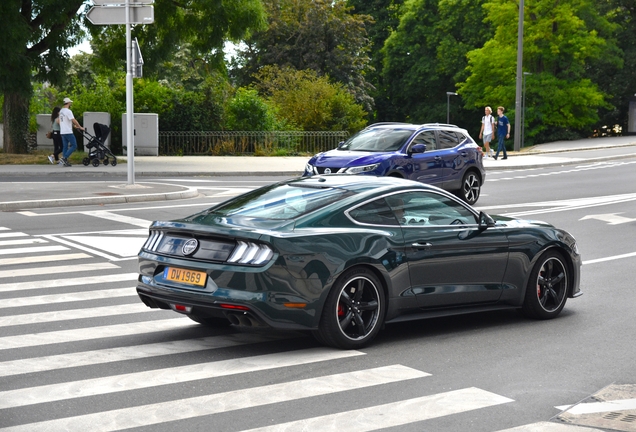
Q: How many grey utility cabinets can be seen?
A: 3